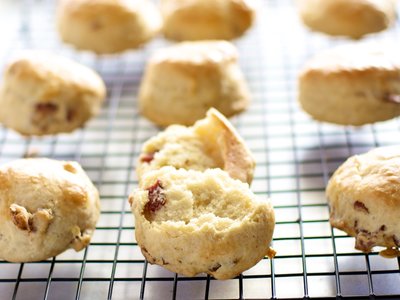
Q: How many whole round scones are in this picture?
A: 8